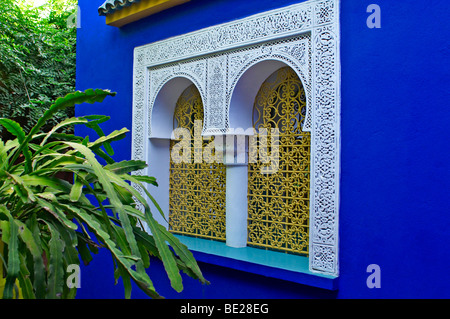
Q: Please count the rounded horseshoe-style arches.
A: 2